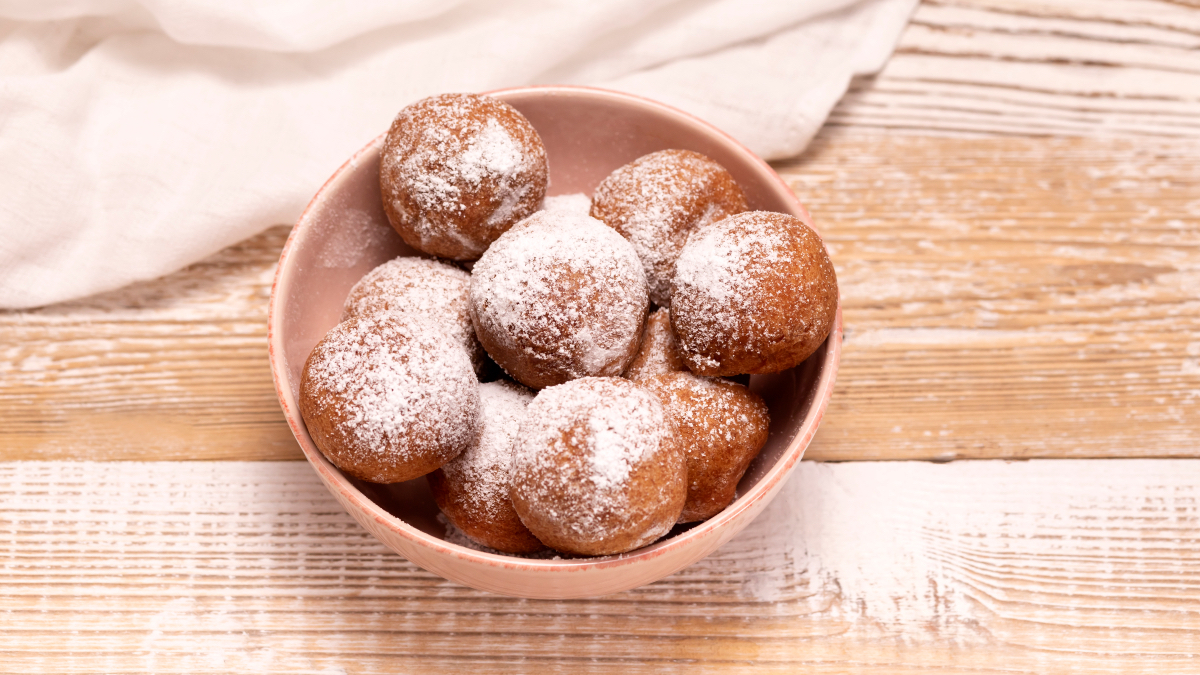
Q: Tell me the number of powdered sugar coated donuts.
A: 9